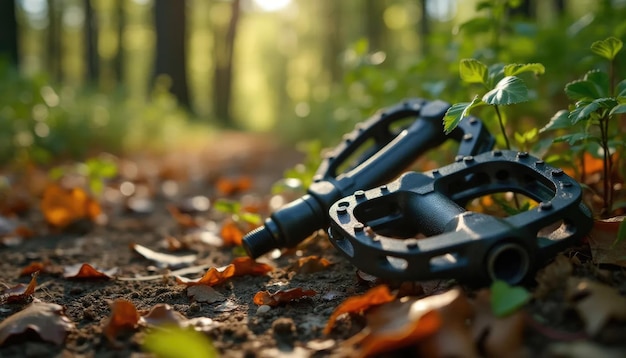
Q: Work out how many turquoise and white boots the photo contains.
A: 0